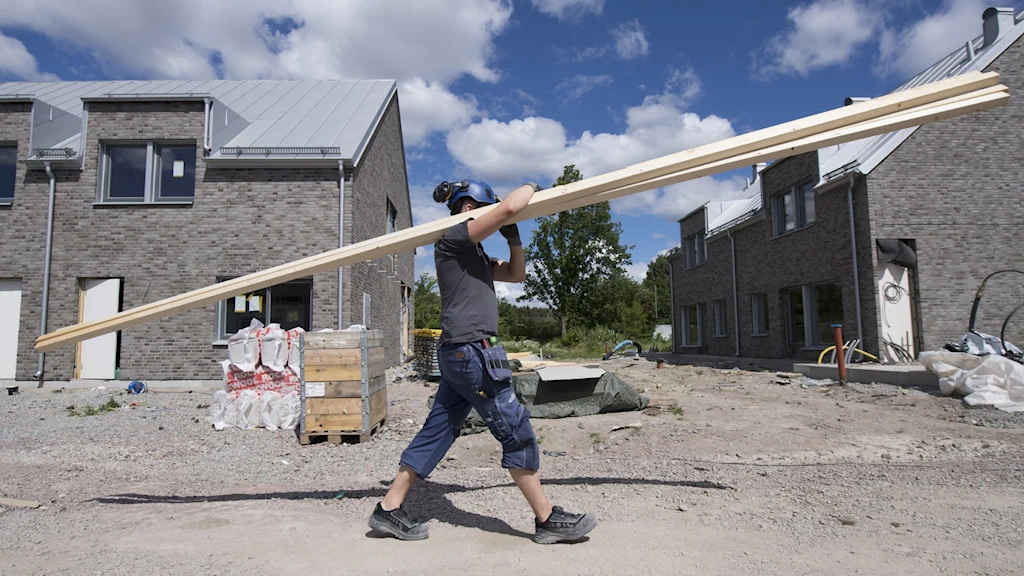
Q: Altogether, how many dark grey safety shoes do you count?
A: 2